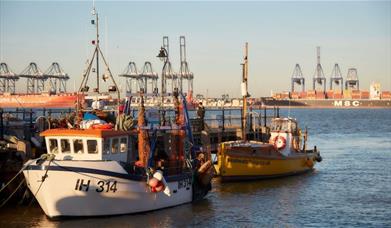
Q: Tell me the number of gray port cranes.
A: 11